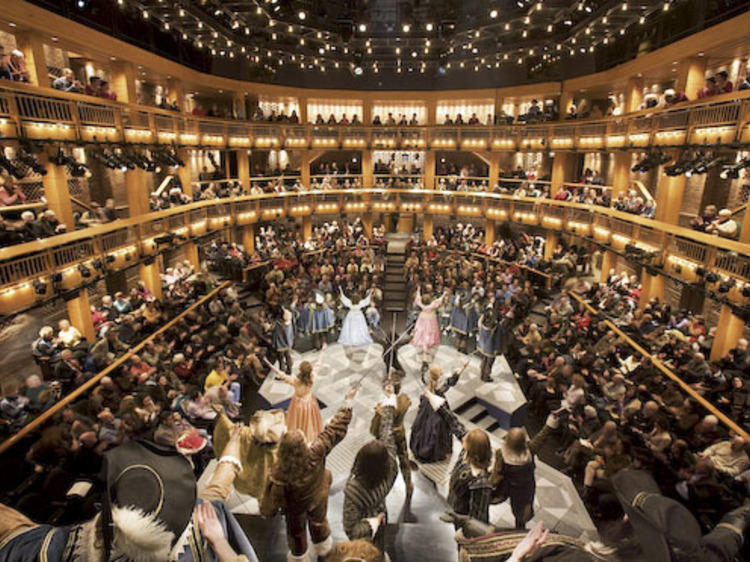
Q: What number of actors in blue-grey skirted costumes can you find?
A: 4